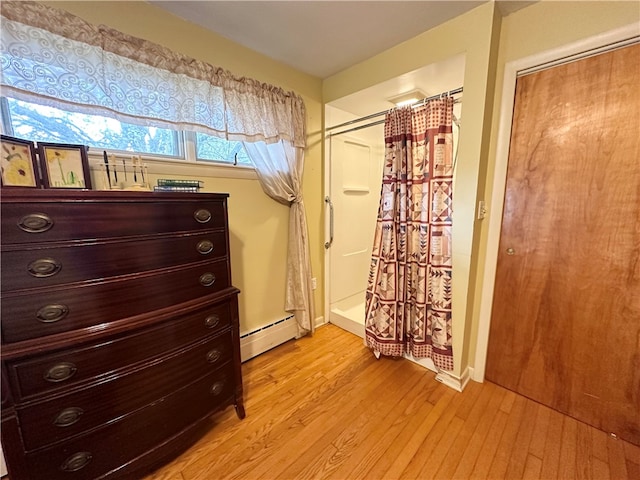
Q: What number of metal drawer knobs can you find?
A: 12